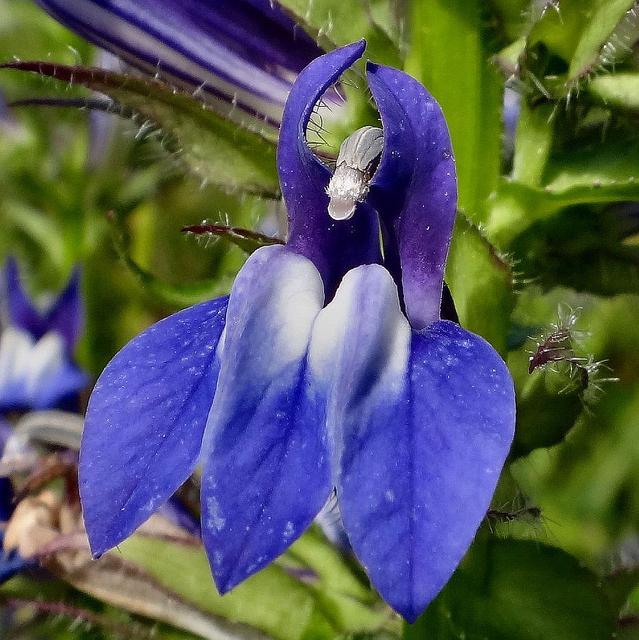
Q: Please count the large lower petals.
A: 3